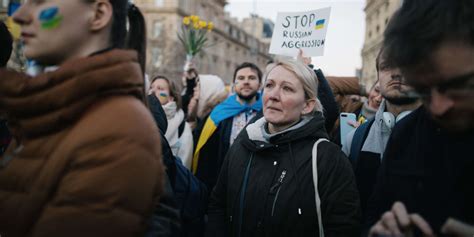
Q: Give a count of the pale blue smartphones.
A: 1